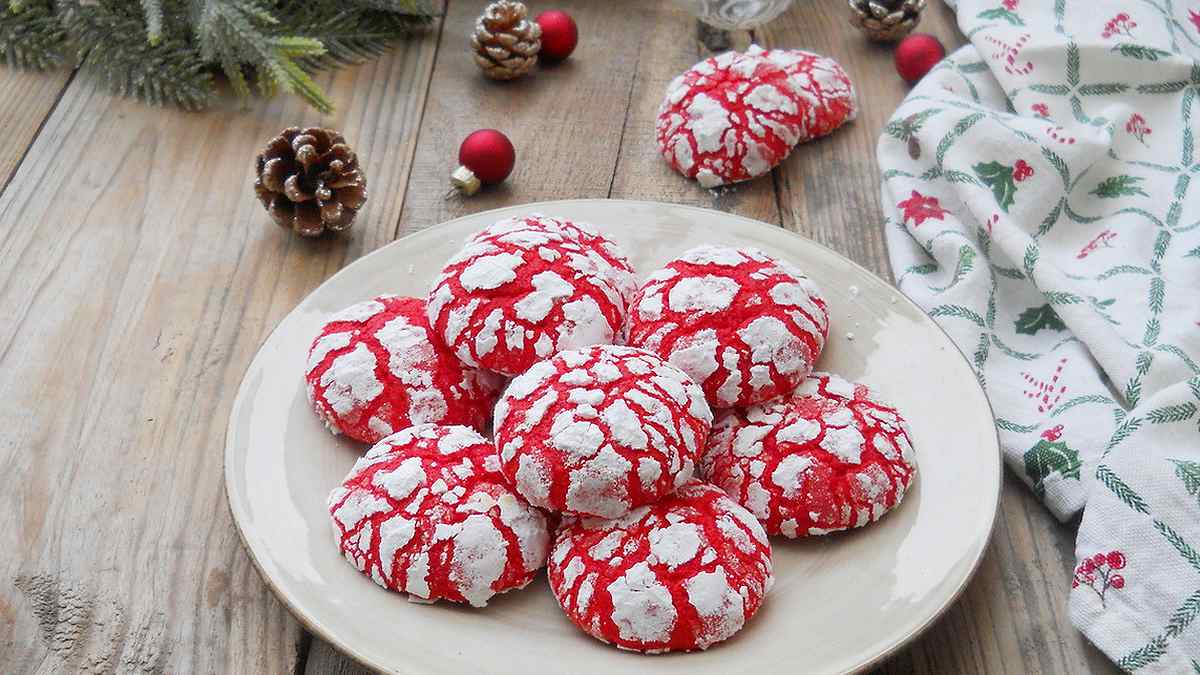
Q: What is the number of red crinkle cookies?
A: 9